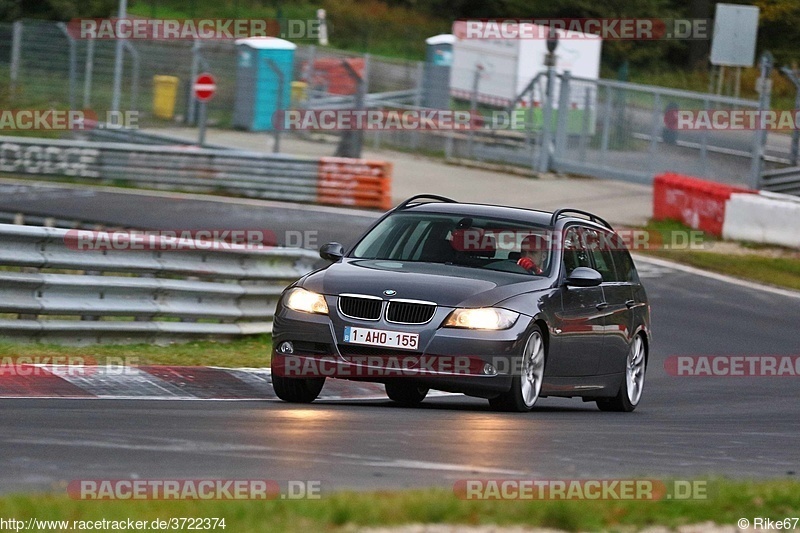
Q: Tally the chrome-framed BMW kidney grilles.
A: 2